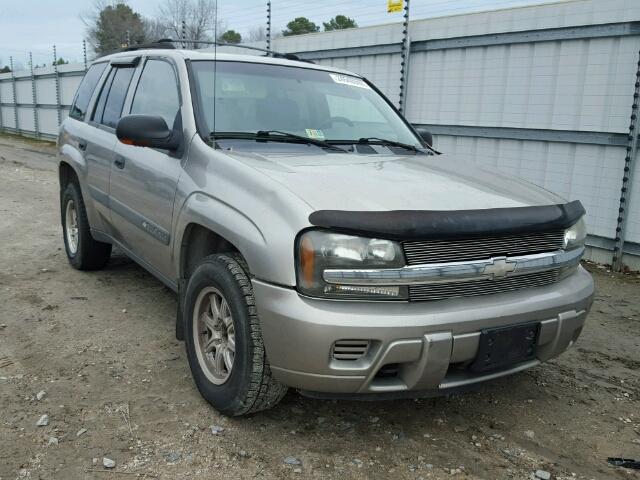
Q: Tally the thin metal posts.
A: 9